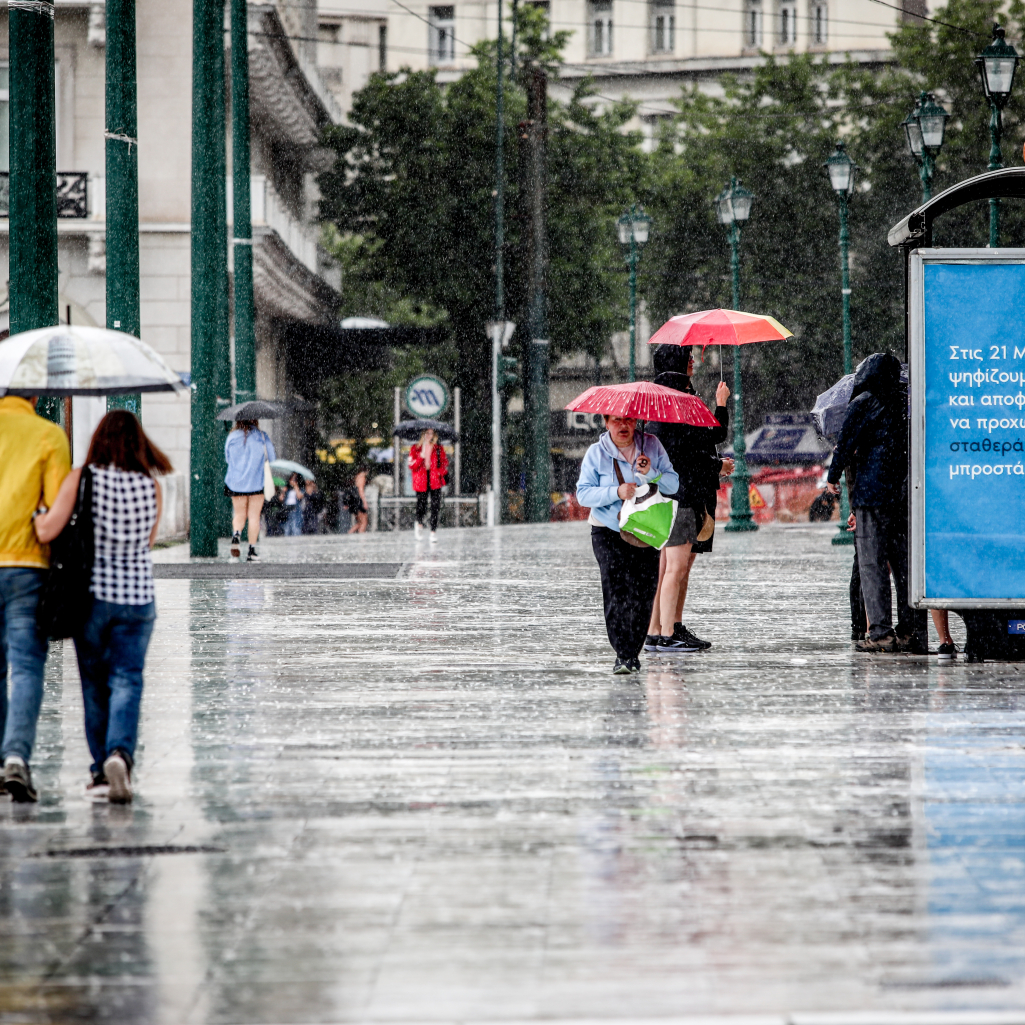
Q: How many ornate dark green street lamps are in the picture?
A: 5